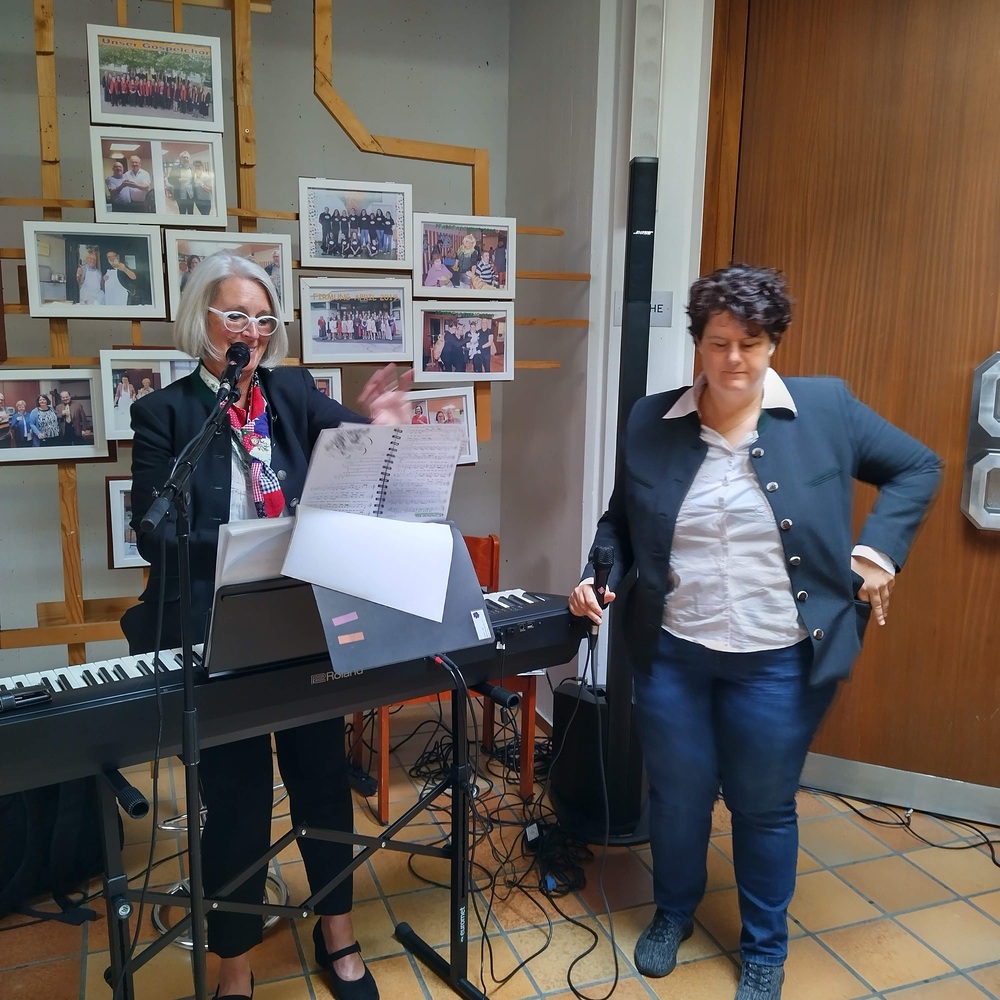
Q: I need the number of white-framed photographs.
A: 13